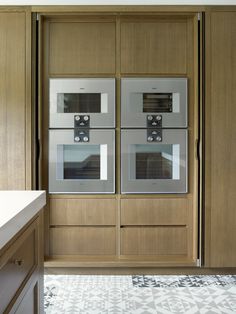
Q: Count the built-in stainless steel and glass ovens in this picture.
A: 4